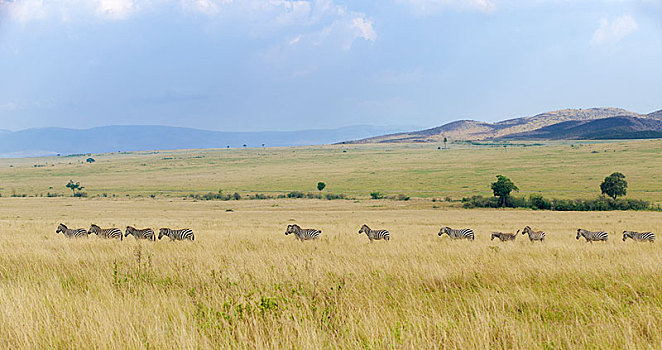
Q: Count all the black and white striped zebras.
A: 11